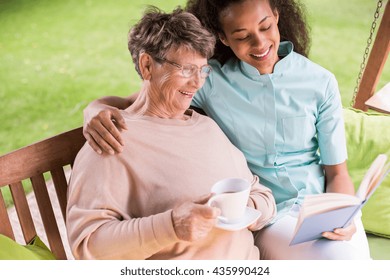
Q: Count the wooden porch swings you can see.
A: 1